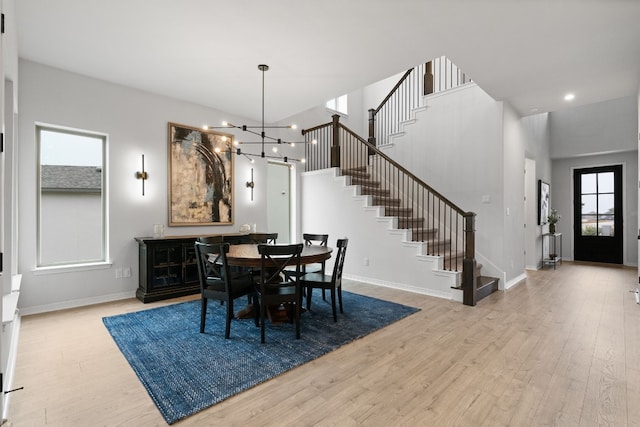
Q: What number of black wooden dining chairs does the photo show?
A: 6